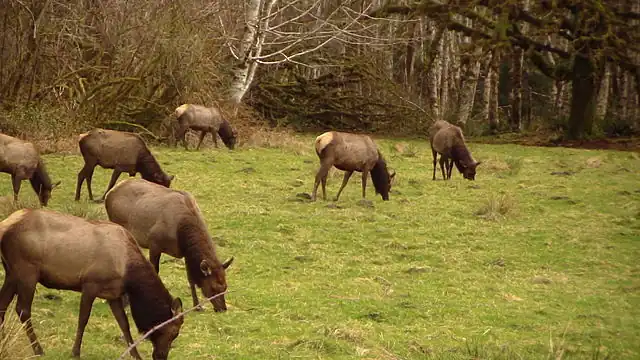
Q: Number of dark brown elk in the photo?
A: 7